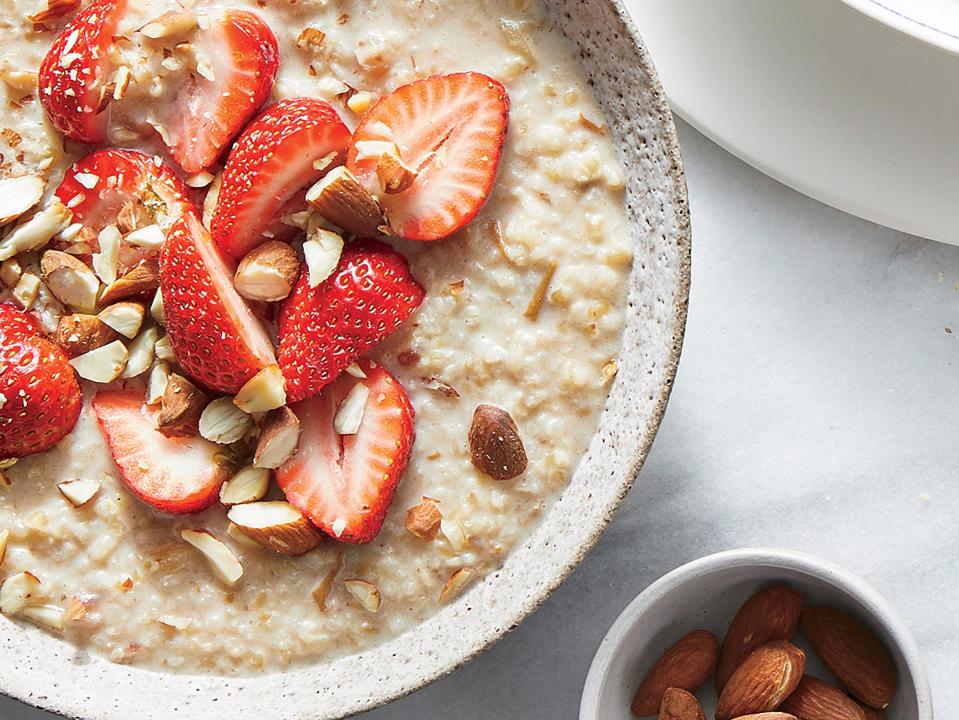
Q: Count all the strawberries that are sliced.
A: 10